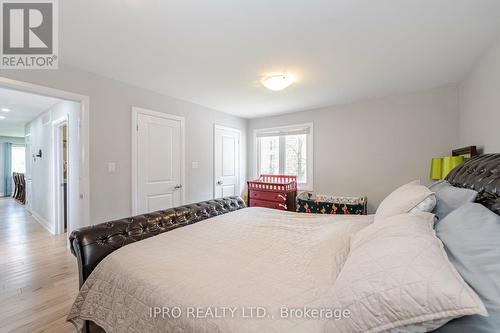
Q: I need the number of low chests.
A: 1